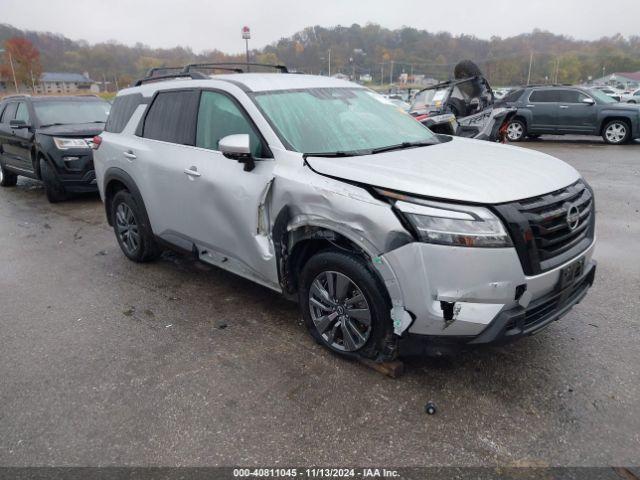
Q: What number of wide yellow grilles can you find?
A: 0